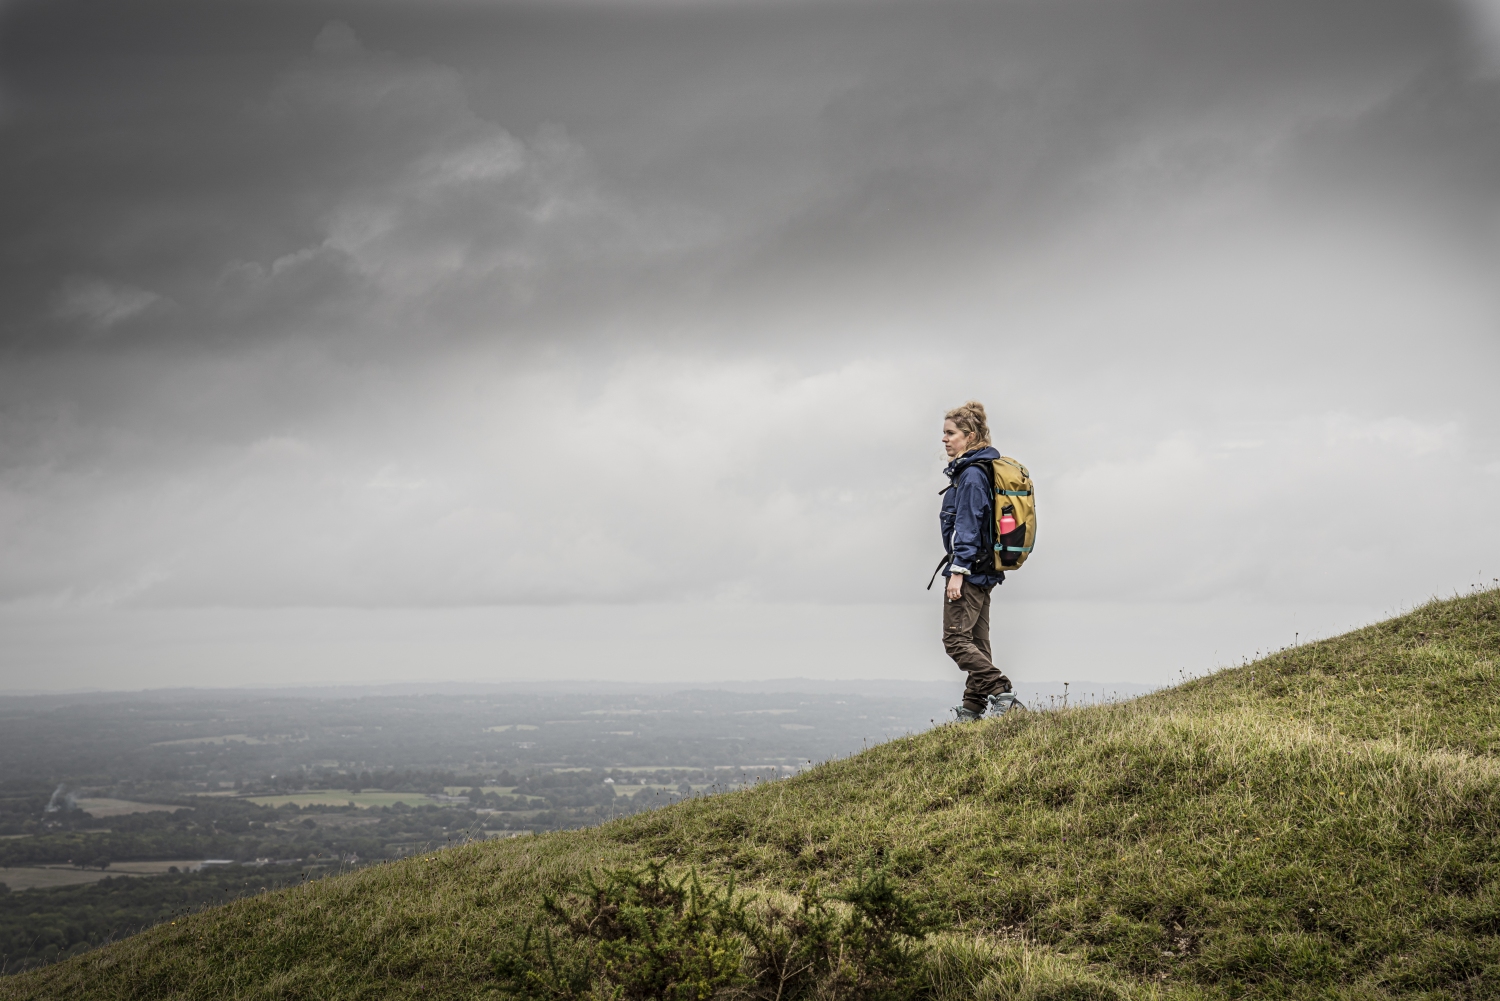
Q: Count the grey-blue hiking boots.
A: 2